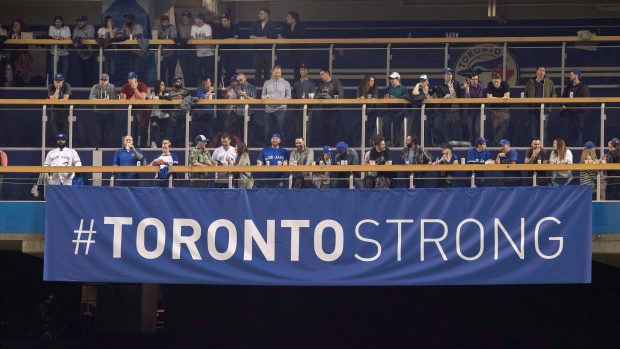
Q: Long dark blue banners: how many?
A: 1